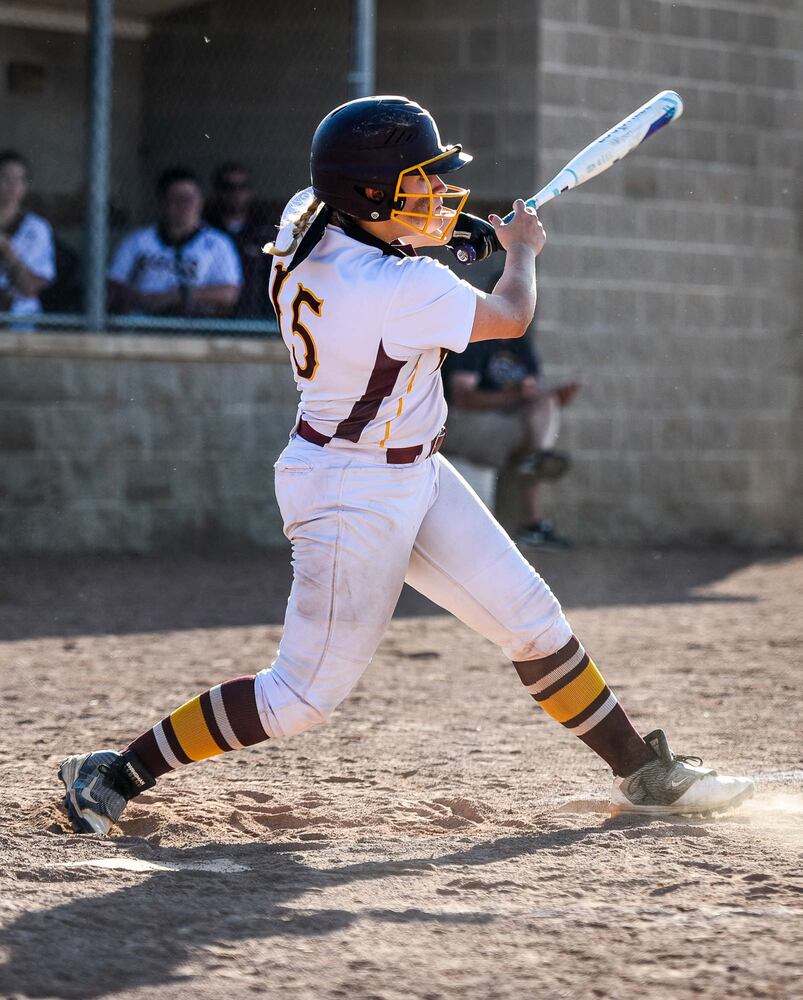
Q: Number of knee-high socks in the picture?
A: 2